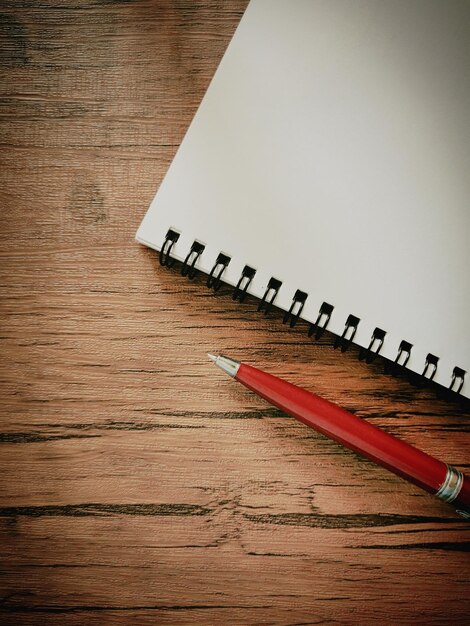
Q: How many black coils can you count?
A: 12